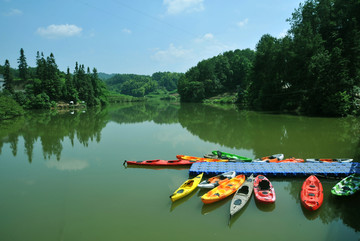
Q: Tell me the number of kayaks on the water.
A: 14